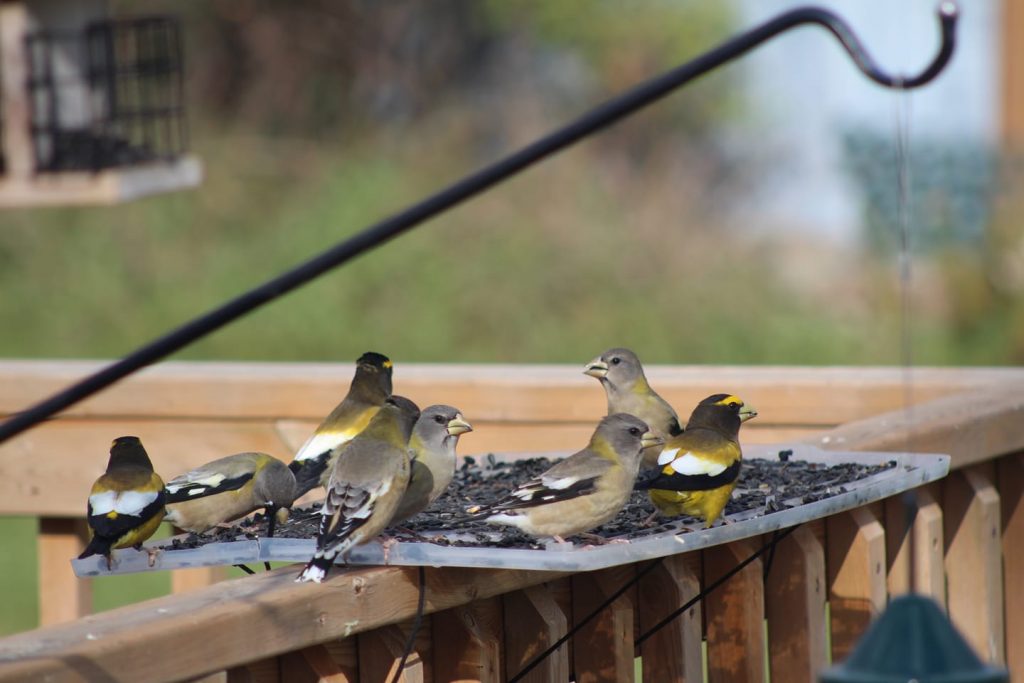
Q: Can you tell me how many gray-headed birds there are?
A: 5